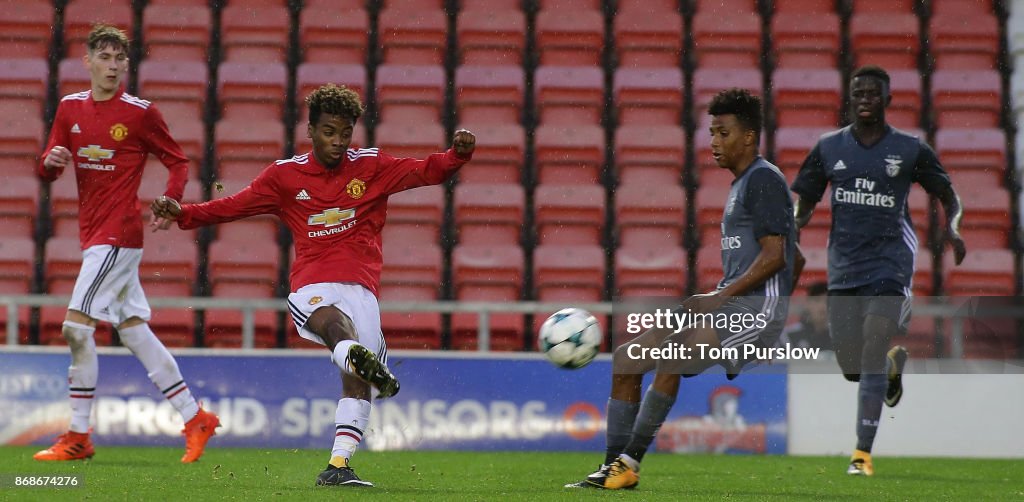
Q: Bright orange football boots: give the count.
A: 2